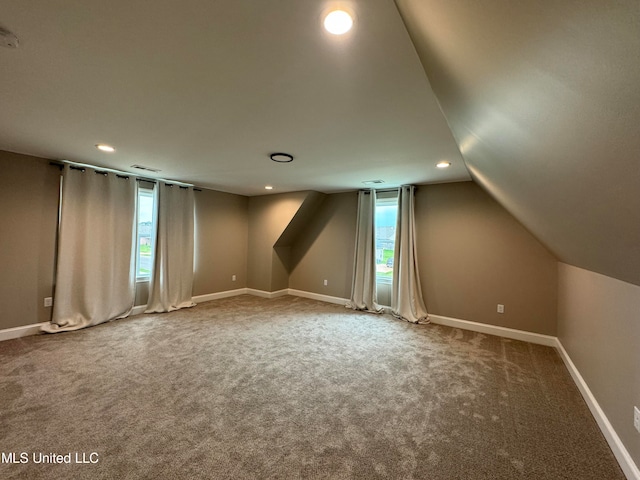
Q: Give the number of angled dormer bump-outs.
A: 1